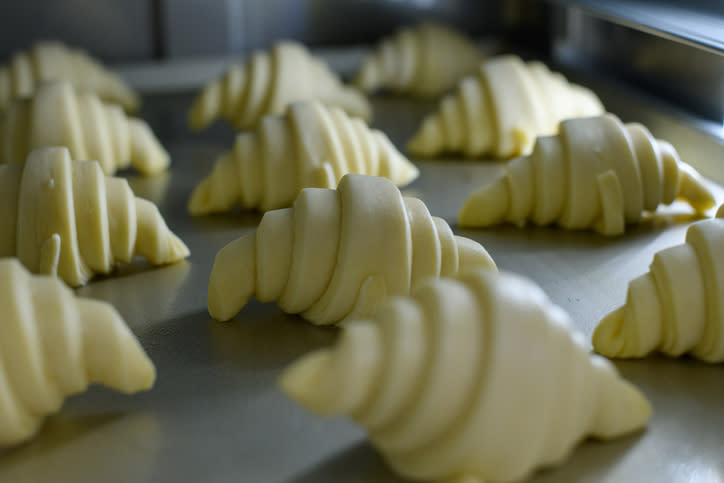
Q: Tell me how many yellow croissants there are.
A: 12